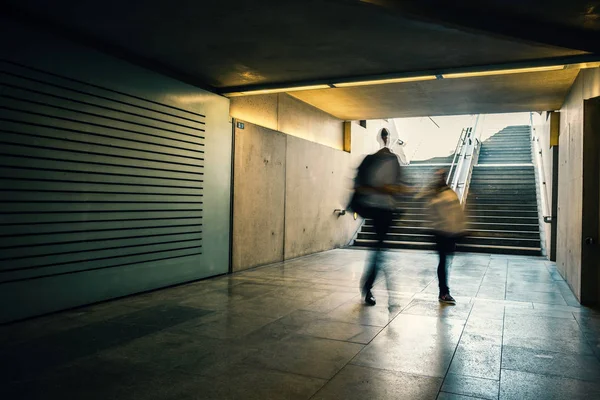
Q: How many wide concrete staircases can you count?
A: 1